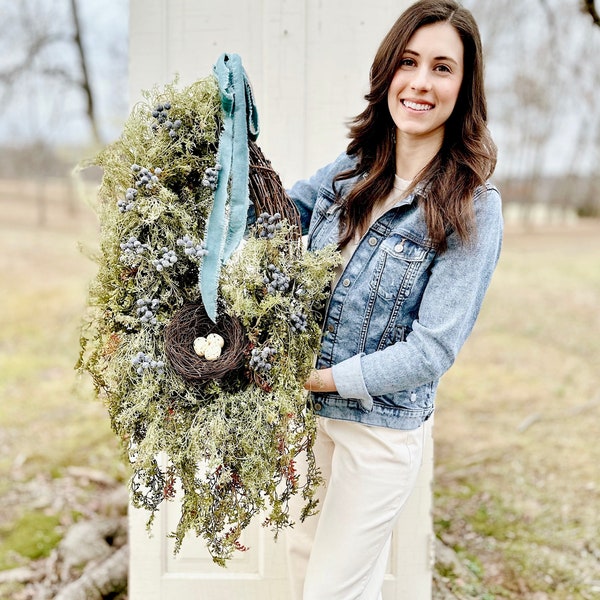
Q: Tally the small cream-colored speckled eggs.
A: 3